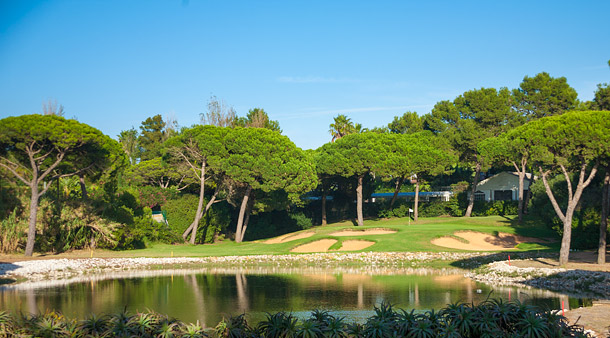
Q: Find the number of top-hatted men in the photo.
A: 0